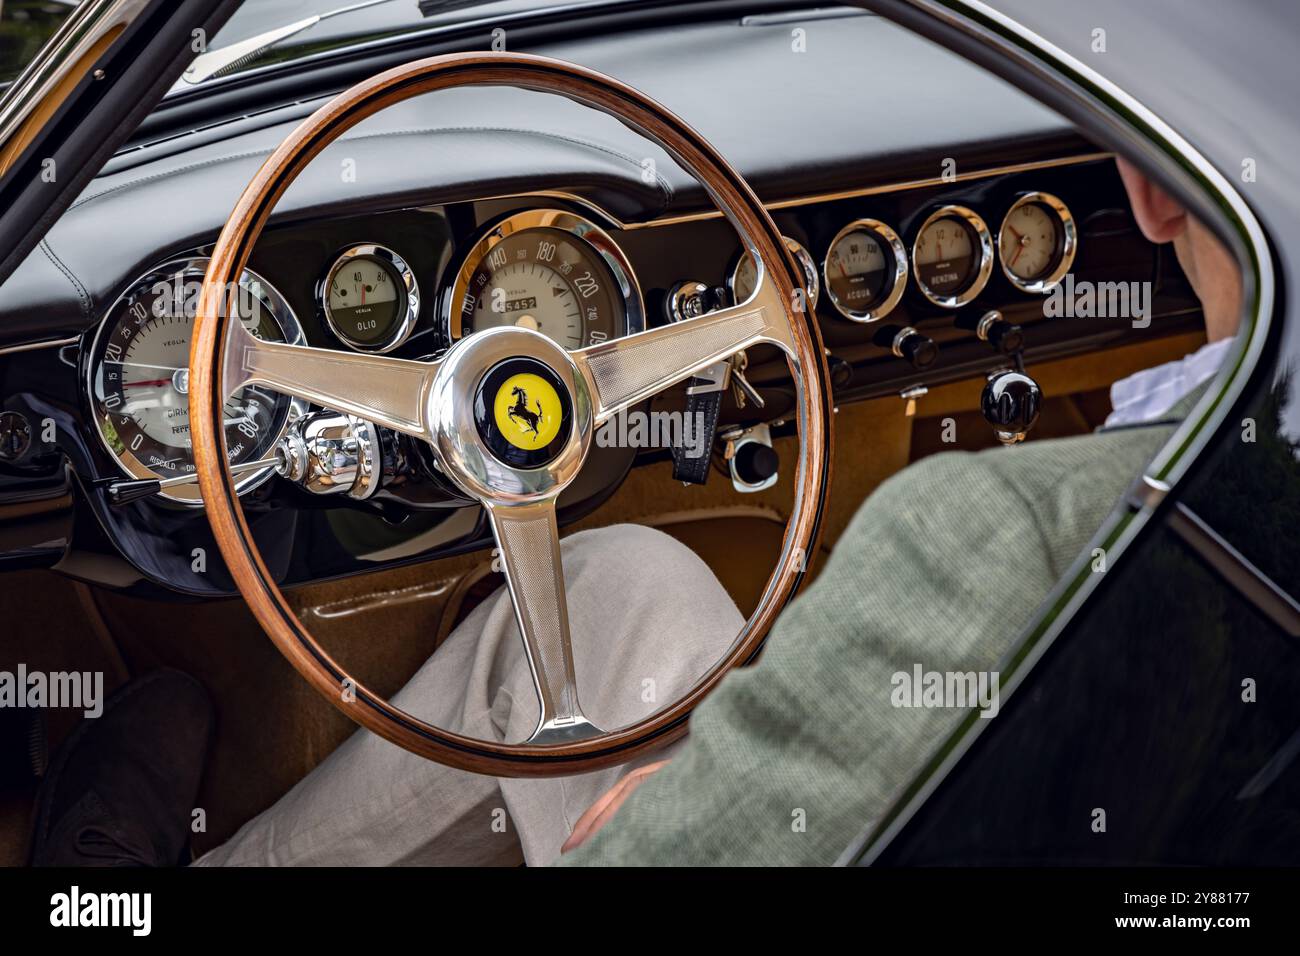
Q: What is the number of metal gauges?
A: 7